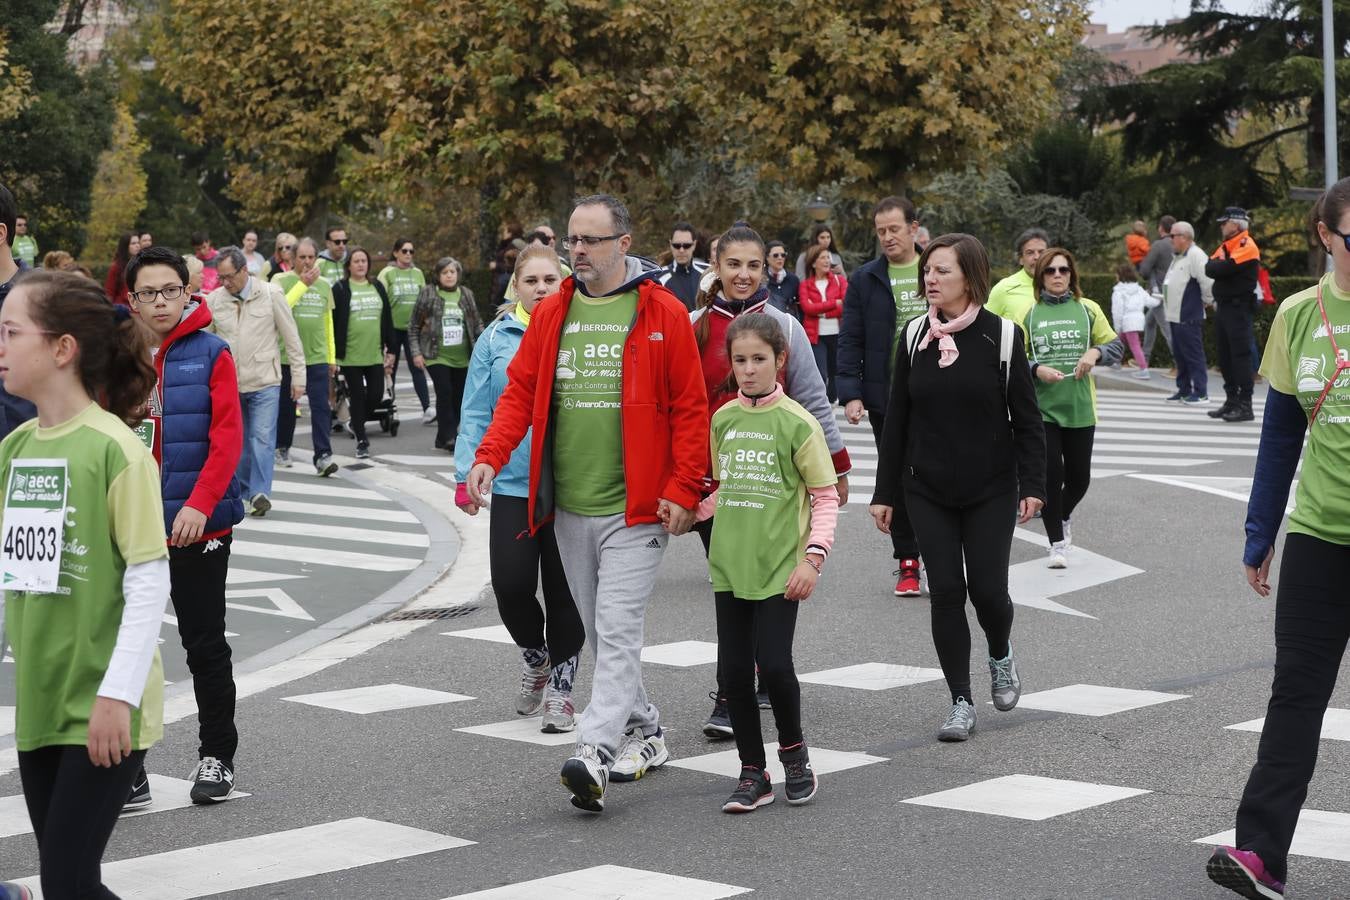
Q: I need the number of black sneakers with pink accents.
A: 2